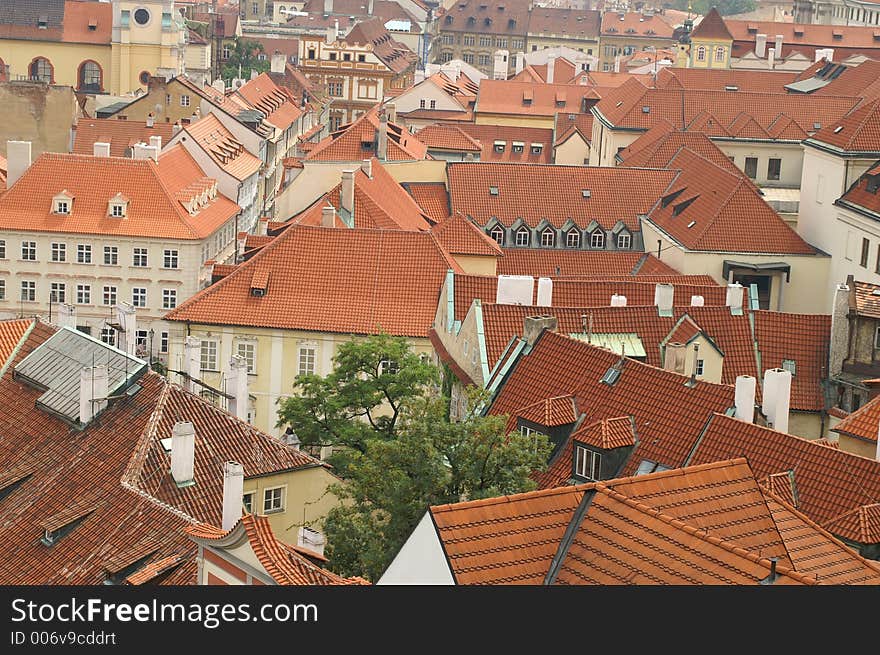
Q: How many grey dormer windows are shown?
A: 6